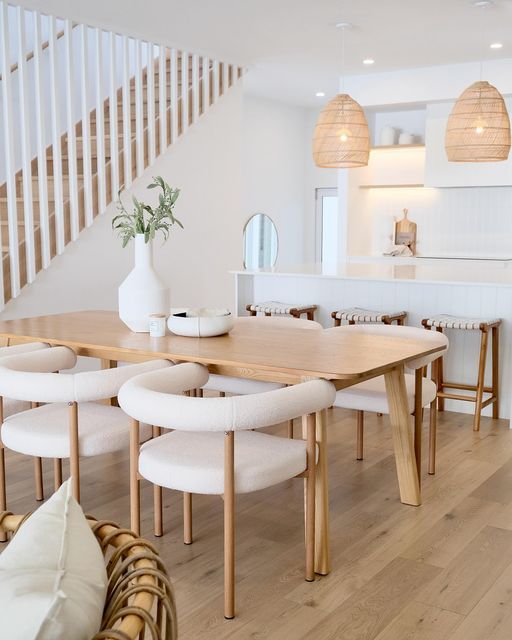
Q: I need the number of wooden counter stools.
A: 3